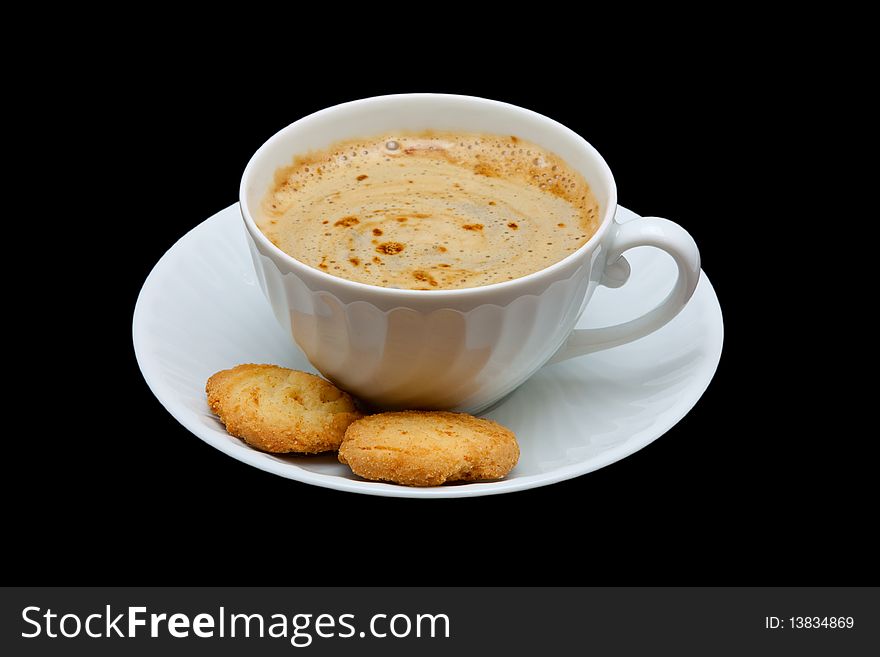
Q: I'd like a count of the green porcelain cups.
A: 0